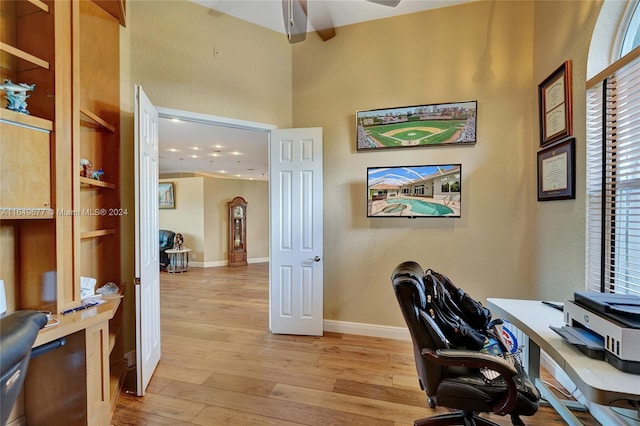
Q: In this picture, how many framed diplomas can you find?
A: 2